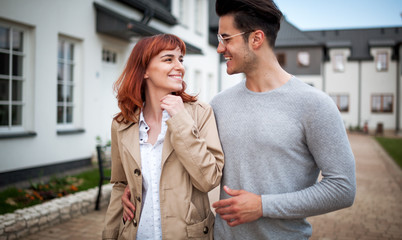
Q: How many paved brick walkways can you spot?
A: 1